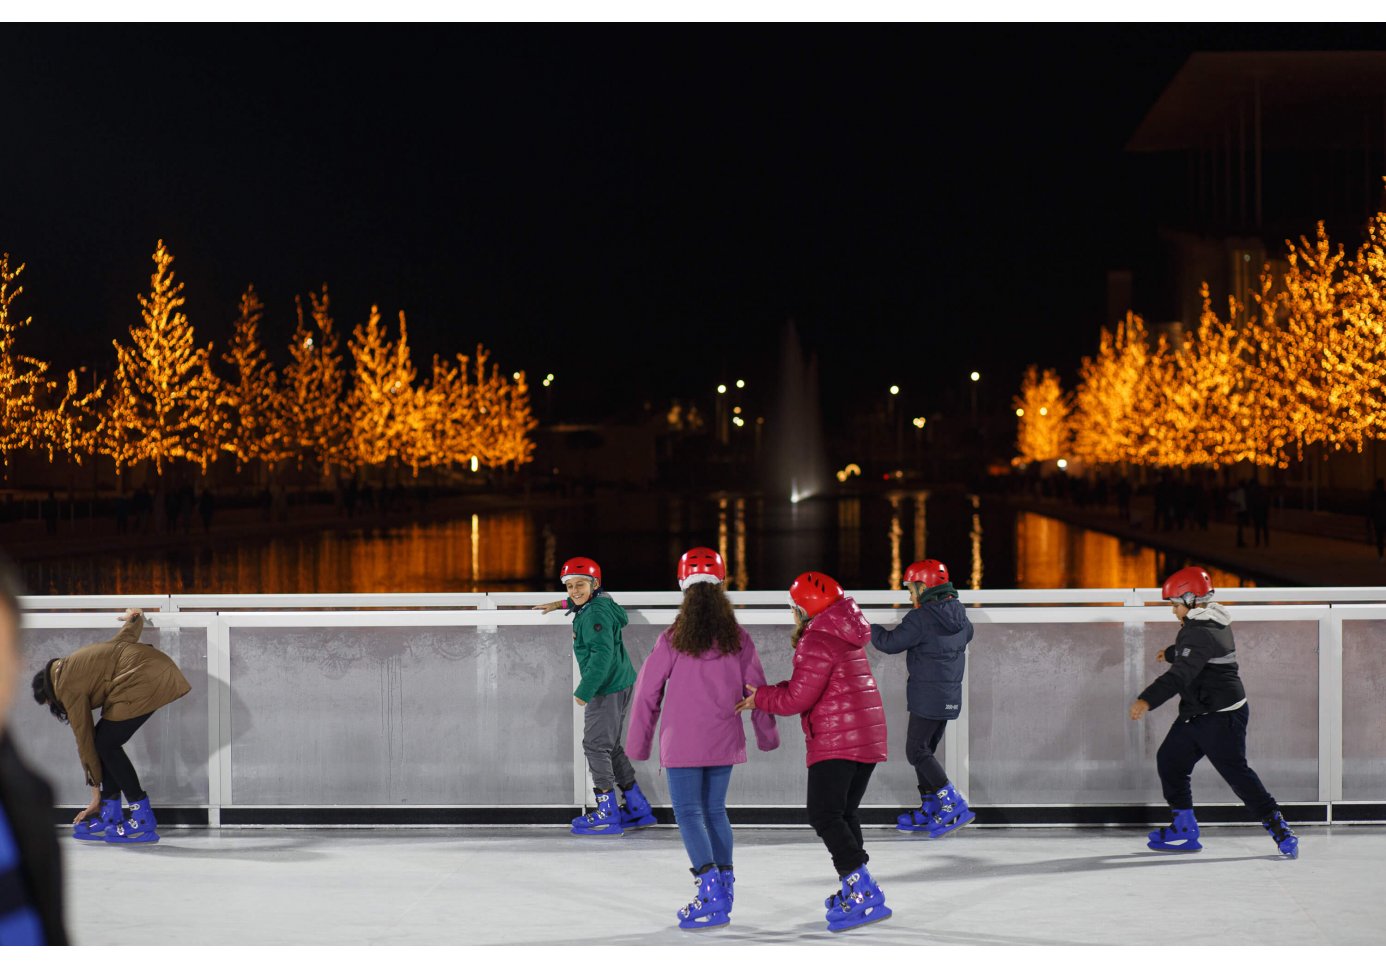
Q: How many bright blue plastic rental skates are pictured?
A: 12